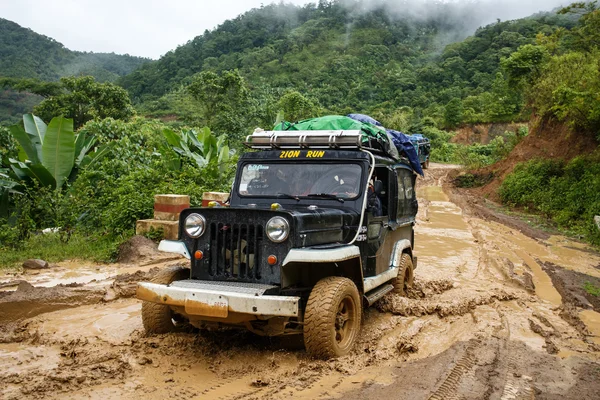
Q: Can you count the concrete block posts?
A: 2